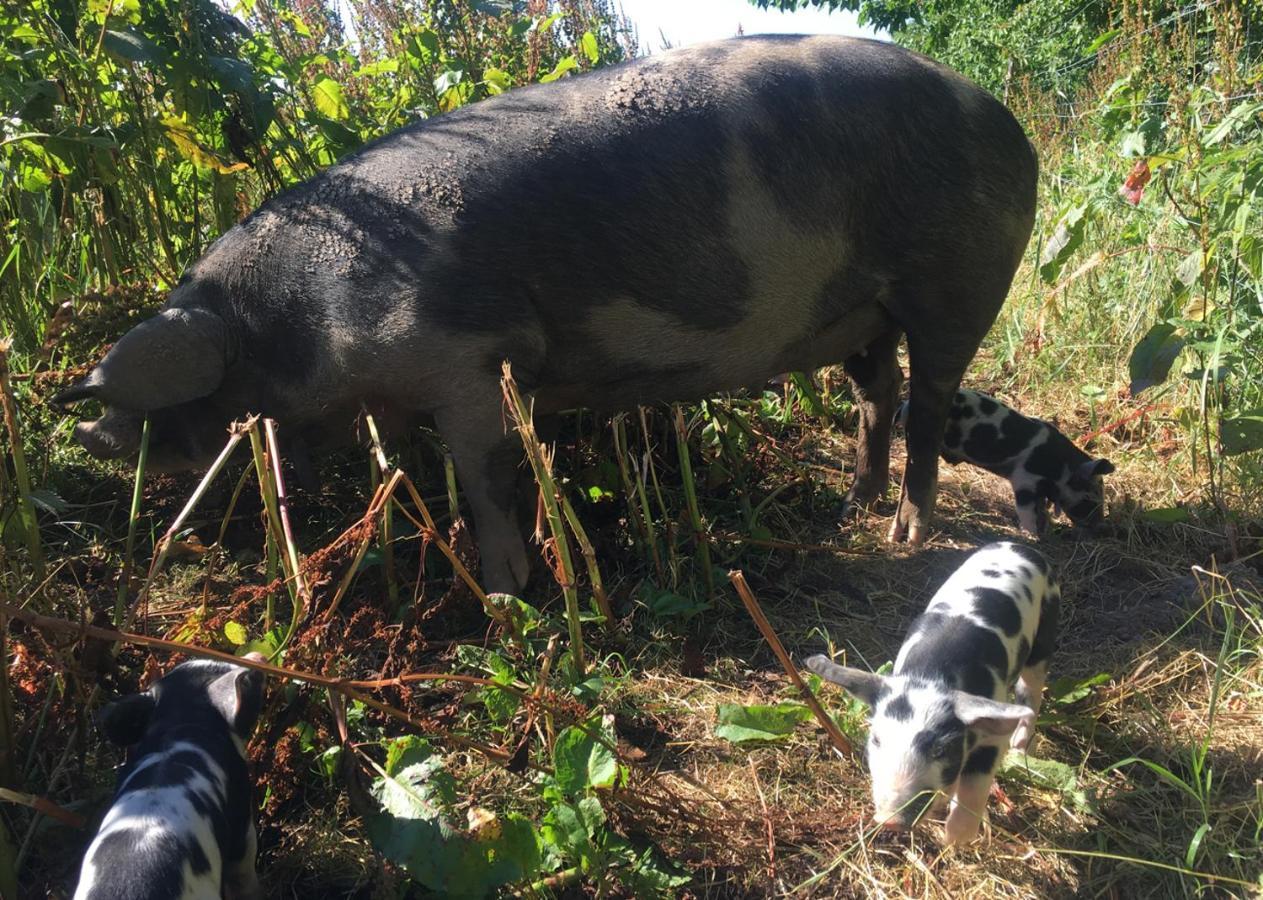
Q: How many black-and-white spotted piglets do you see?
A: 3